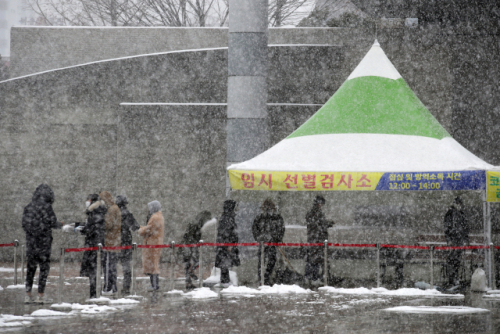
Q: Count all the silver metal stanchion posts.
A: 12